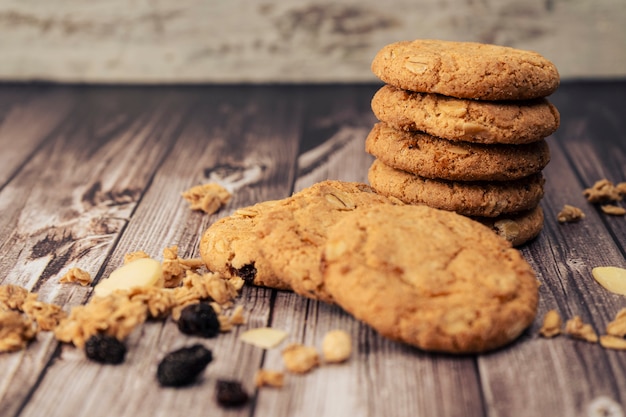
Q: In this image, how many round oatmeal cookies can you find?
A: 8